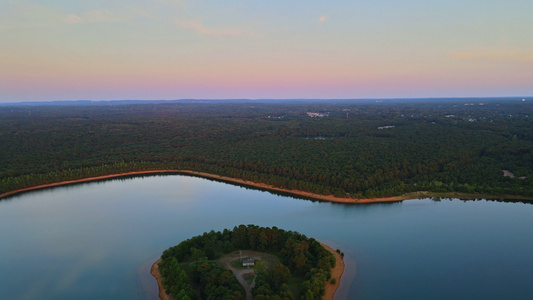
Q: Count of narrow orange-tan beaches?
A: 3